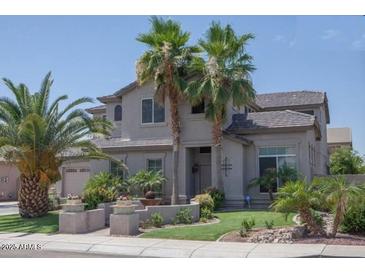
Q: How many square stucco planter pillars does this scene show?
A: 2